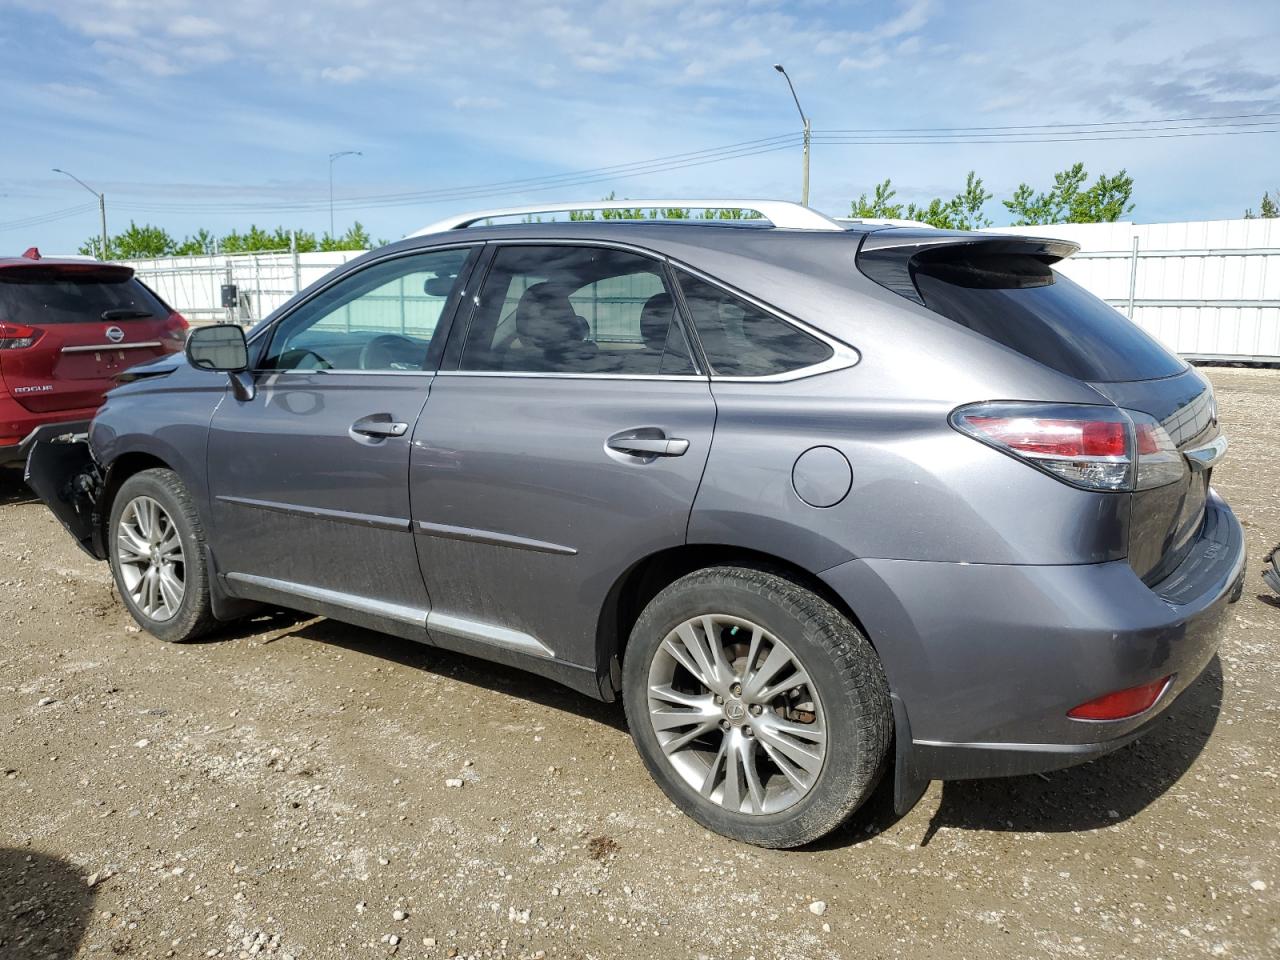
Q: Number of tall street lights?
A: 3